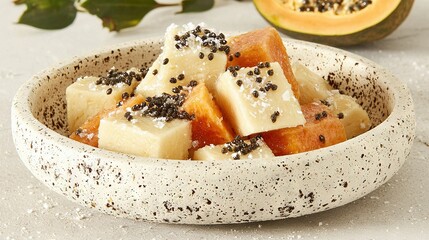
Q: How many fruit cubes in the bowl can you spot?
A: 11